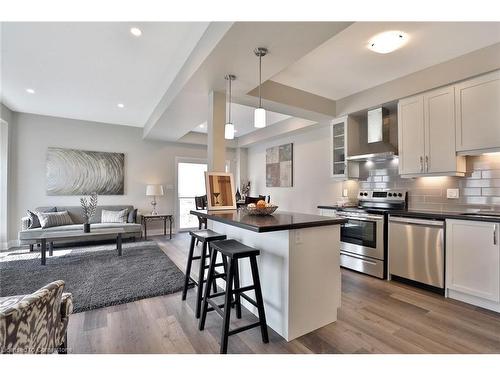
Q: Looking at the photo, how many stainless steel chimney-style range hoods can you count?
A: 1